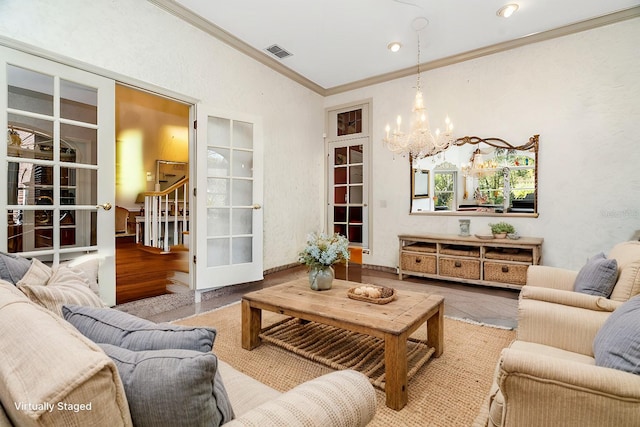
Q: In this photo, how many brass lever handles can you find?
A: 2